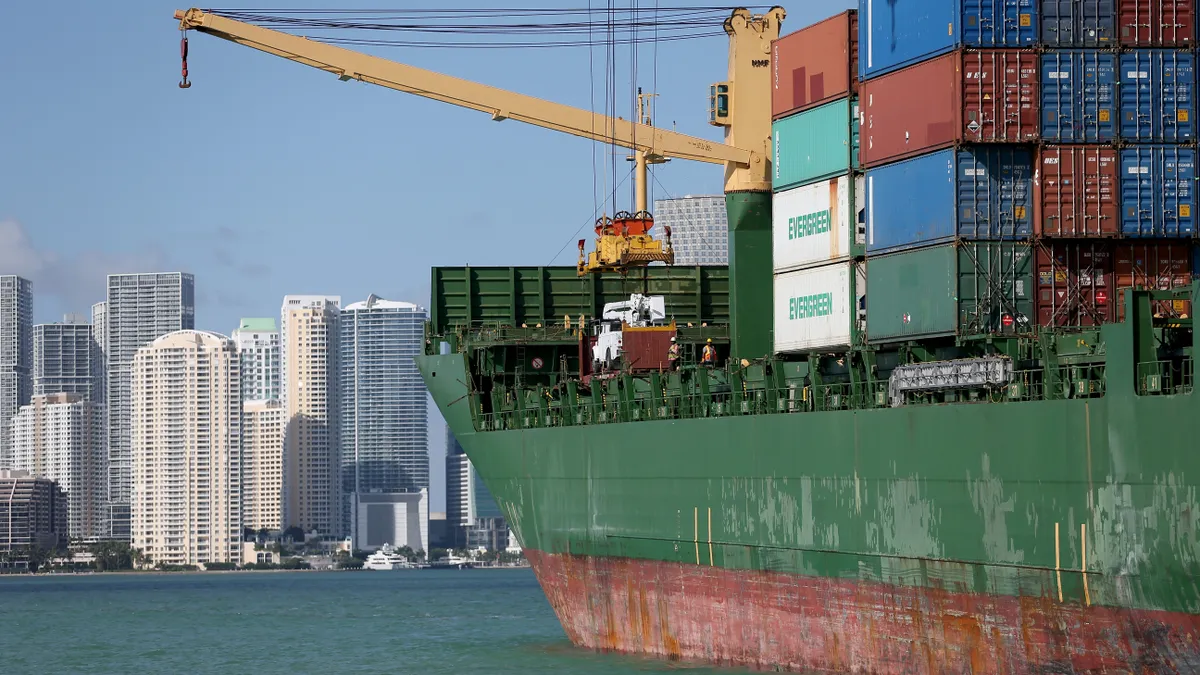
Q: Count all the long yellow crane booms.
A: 1